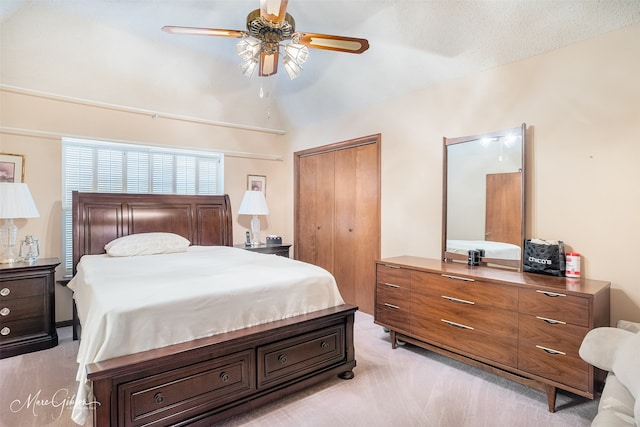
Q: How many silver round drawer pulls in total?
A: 3